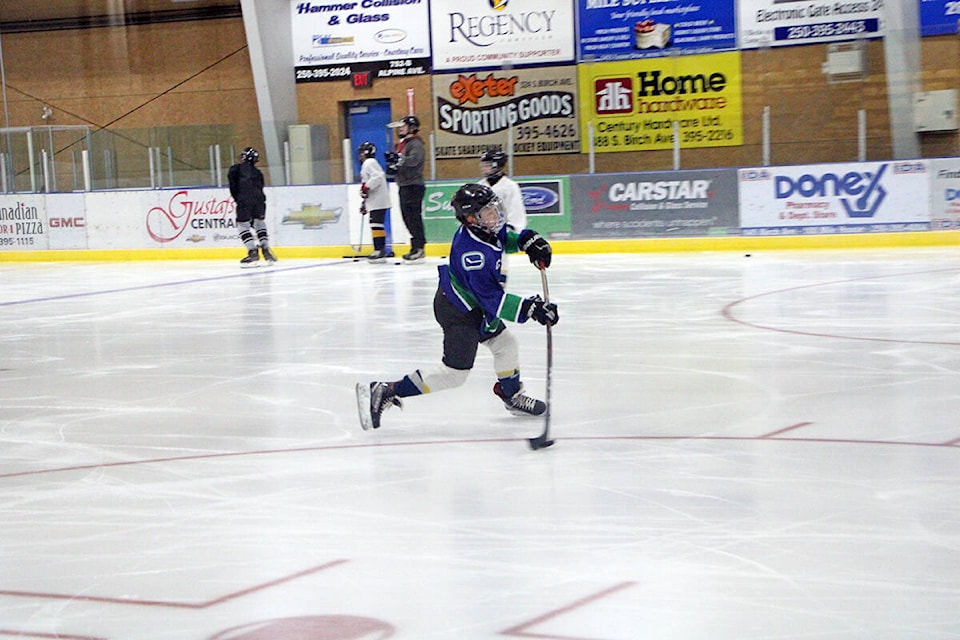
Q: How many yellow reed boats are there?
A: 0